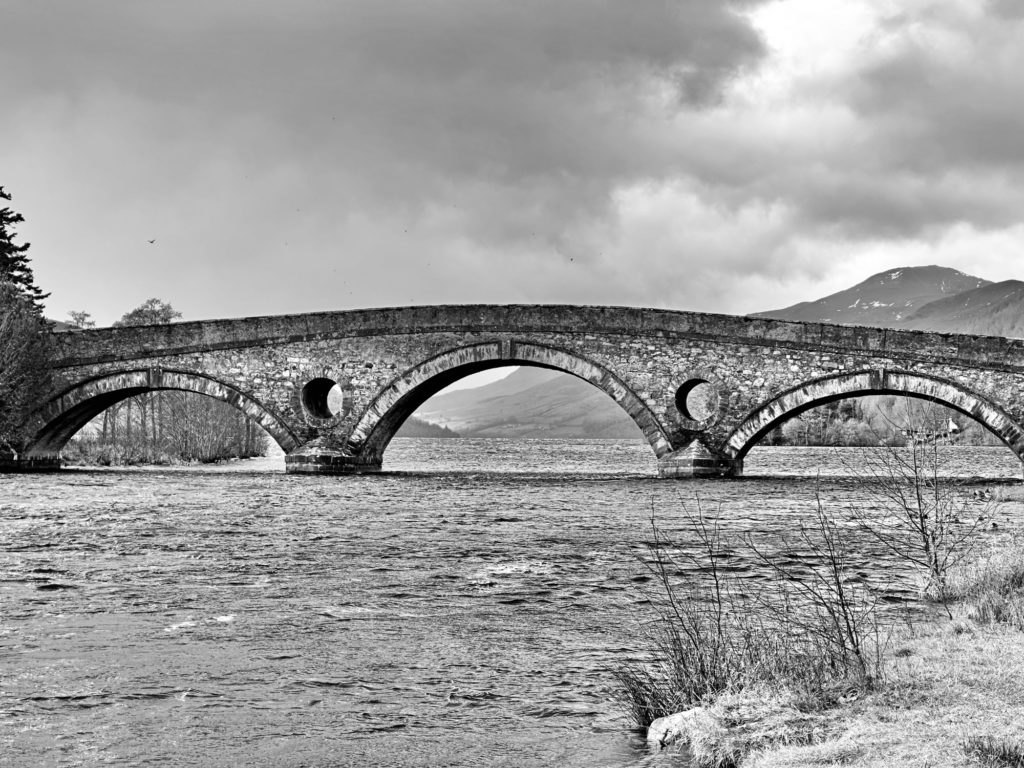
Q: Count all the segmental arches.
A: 3